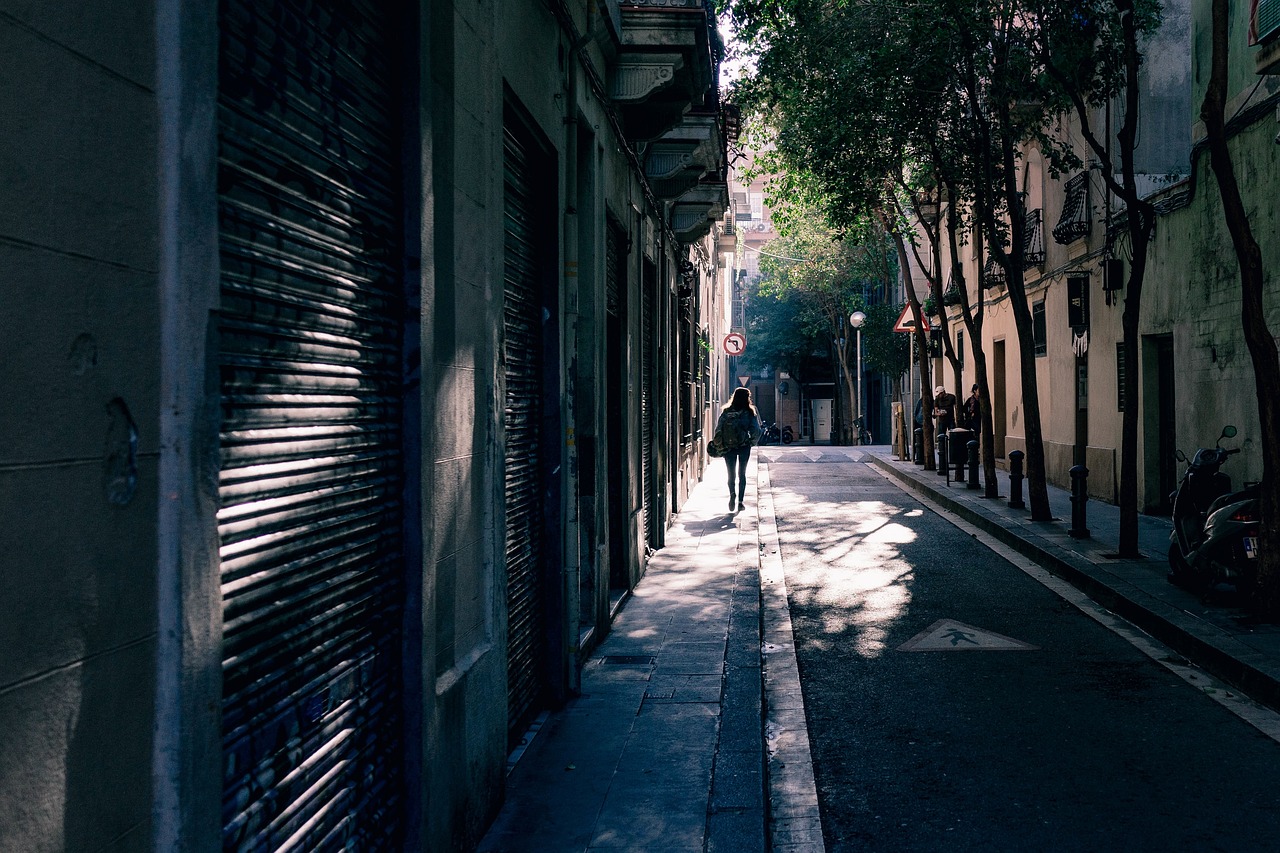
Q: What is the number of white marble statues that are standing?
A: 0